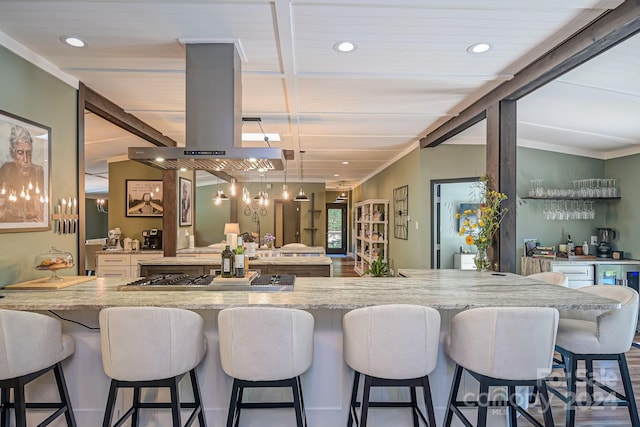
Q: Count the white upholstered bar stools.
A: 7